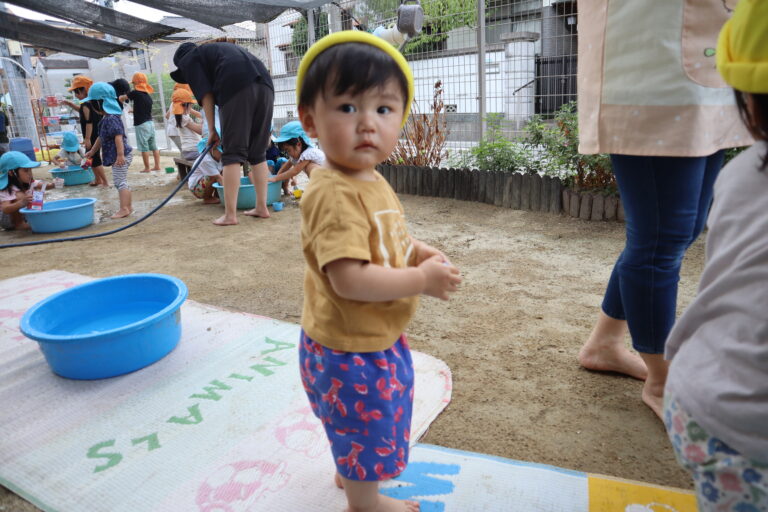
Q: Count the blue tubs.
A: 4